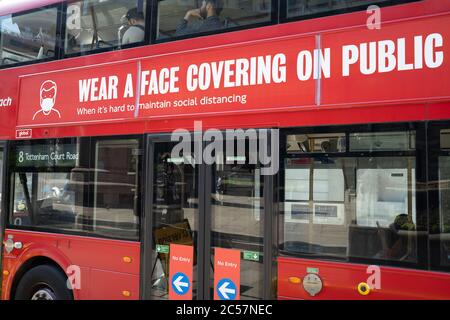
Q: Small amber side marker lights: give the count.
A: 4